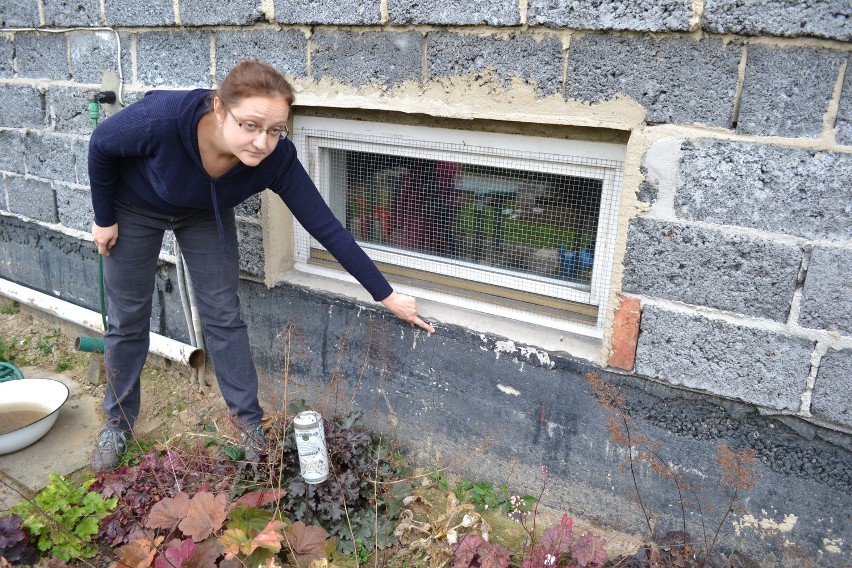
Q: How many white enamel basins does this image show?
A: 1